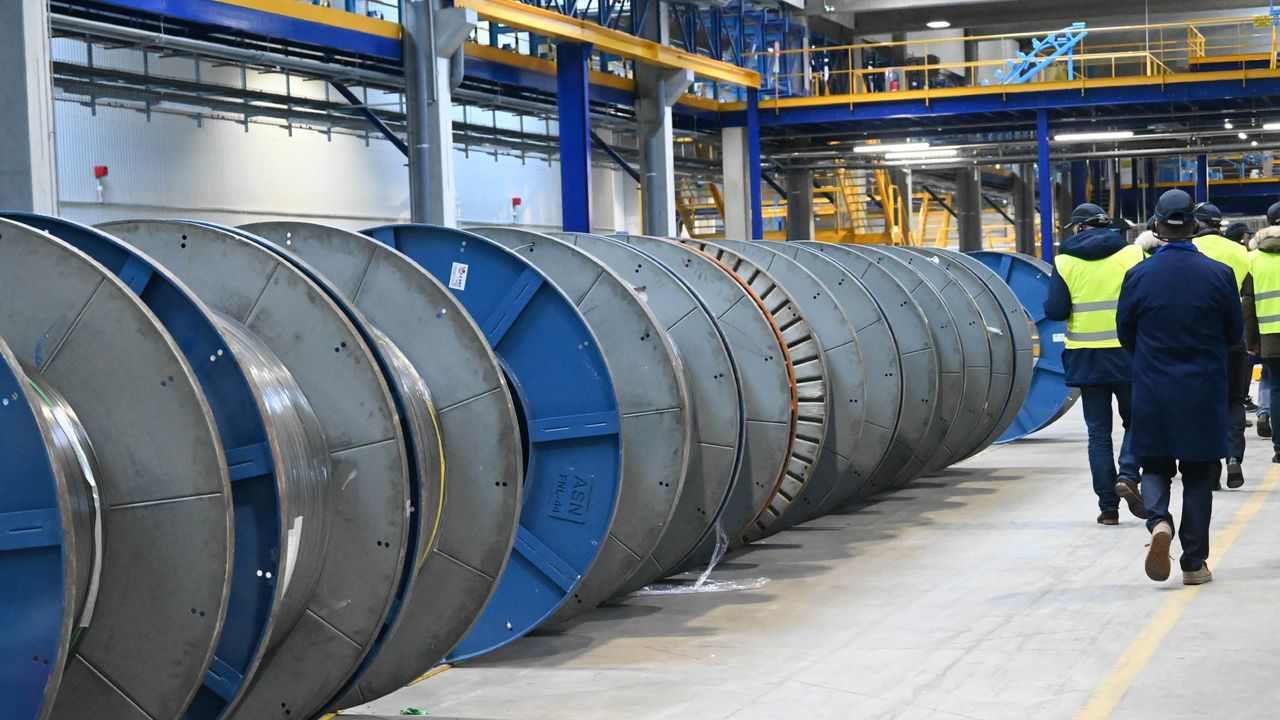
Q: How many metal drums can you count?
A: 15